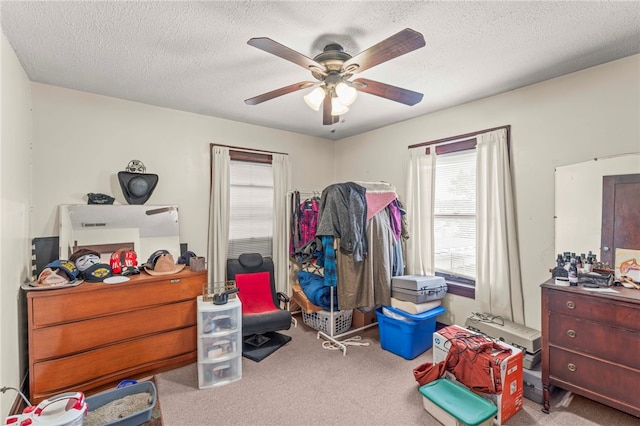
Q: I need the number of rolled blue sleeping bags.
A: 1